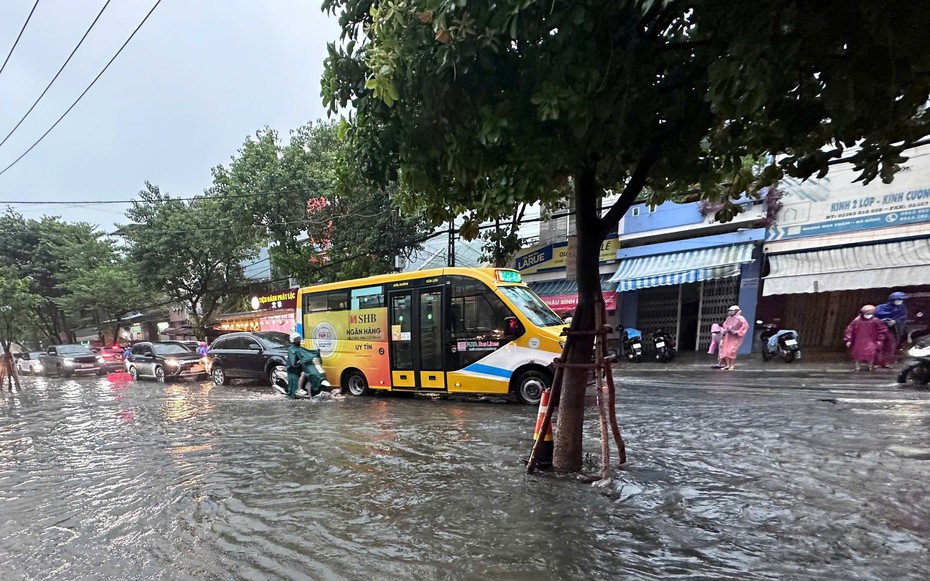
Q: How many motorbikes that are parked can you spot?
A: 3